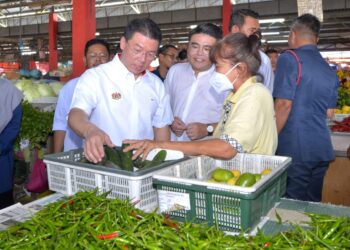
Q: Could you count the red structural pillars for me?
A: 3